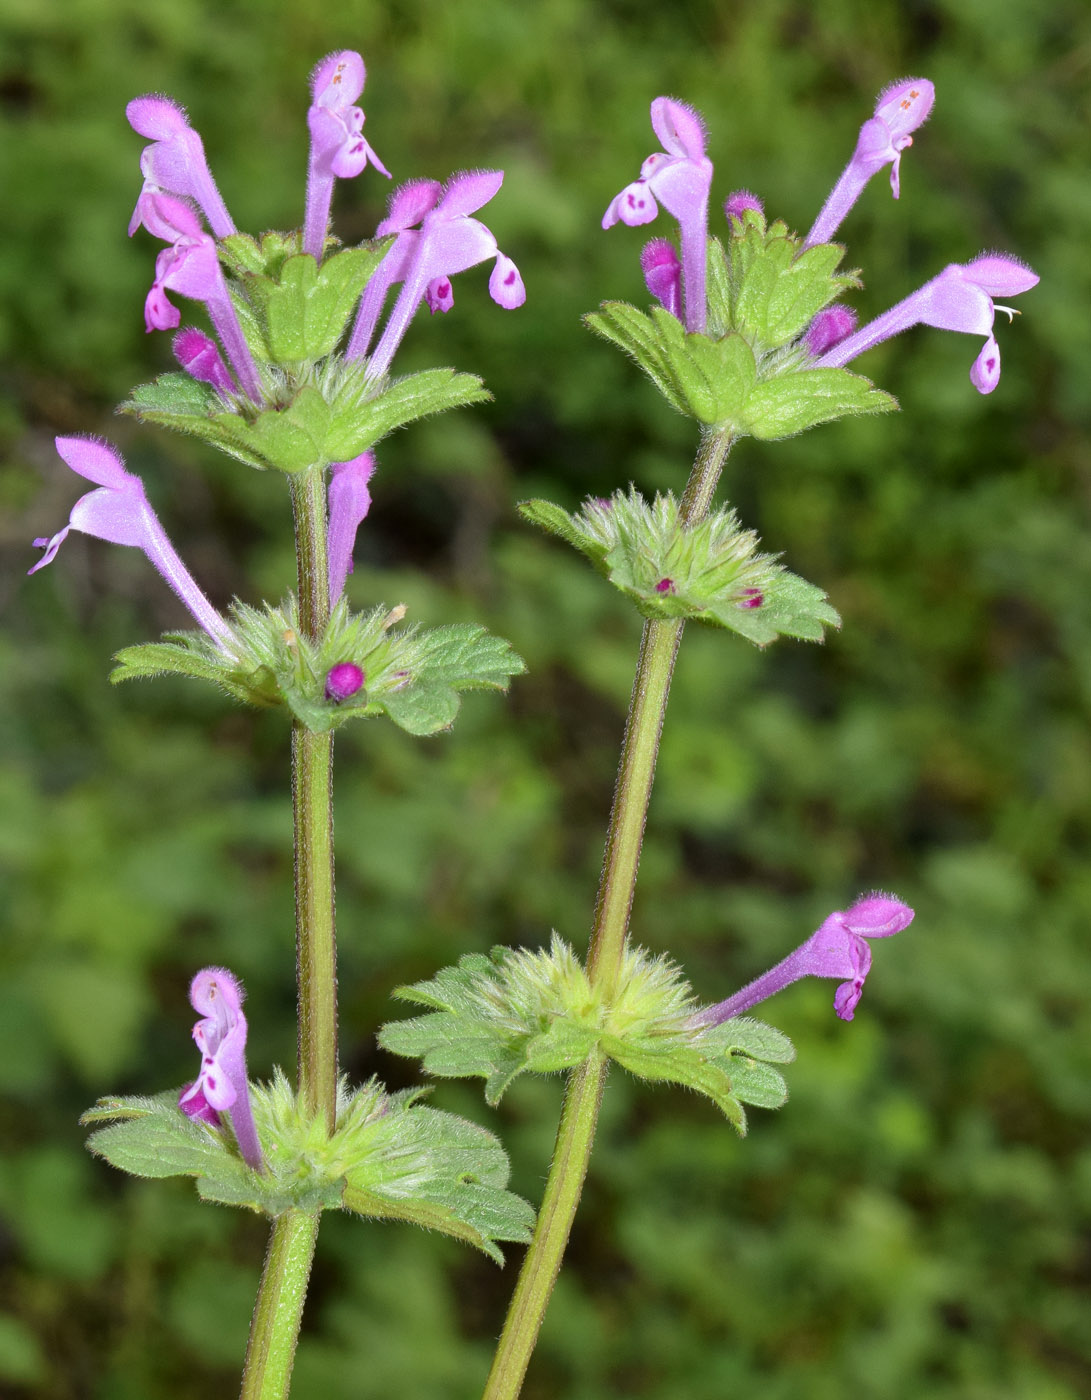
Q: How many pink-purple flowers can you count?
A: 12